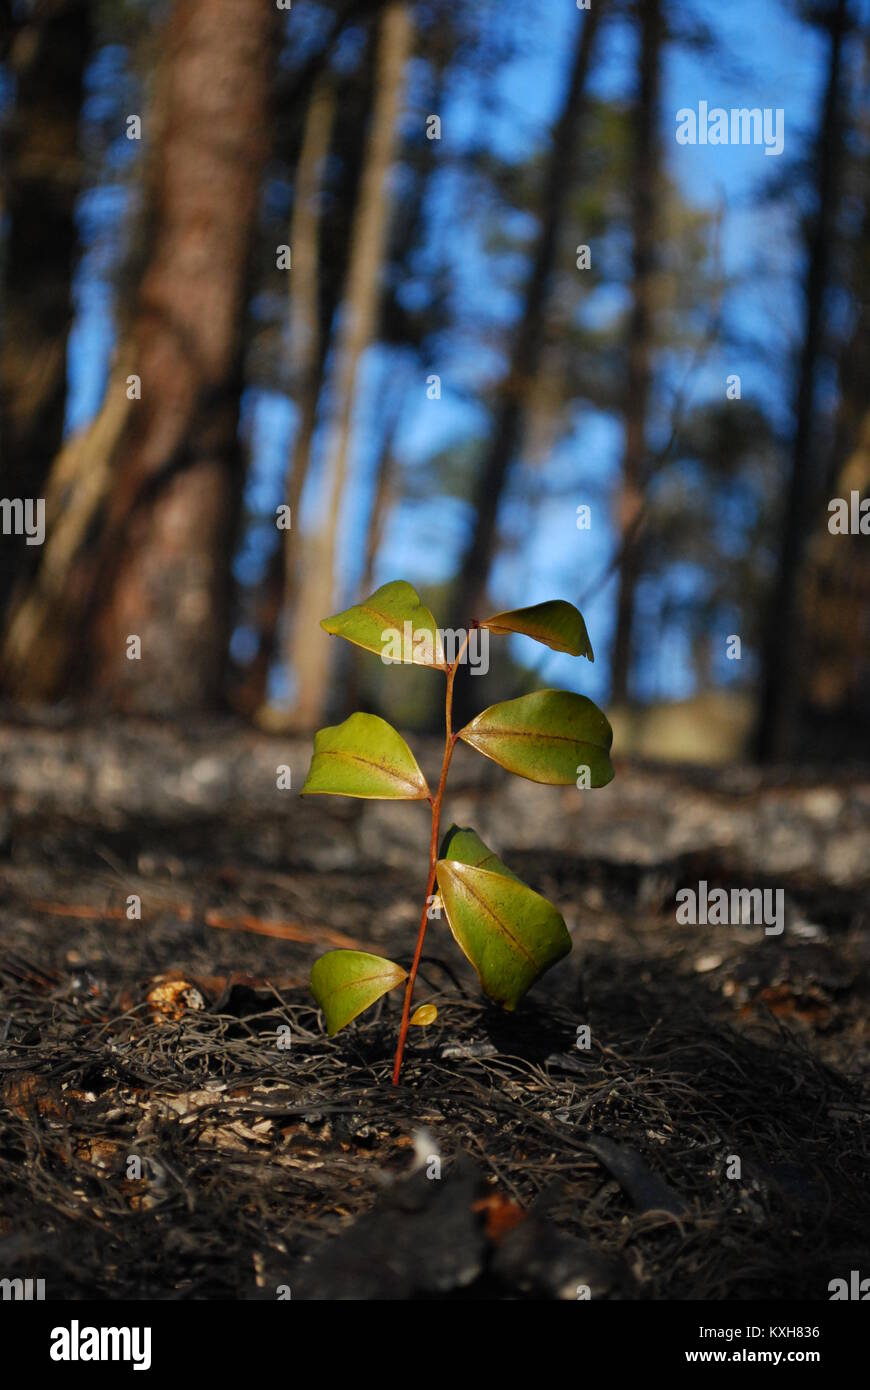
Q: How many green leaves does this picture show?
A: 7